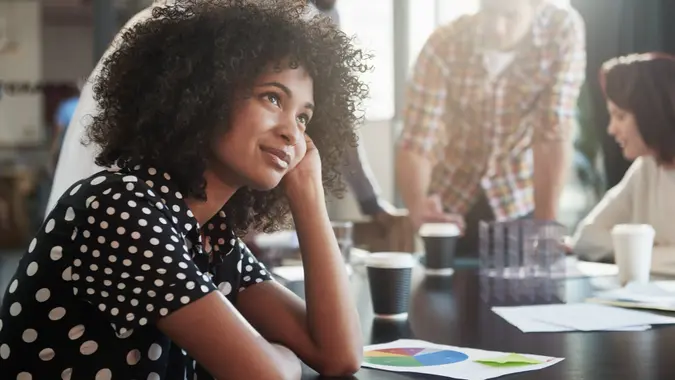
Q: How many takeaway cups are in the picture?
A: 3